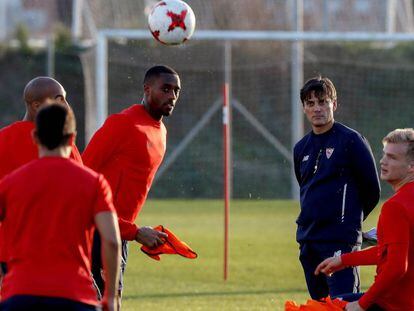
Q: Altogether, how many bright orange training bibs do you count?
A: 2